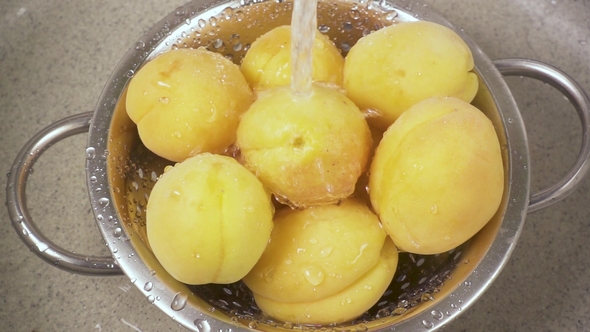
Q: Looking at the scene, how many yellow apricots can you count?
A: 7